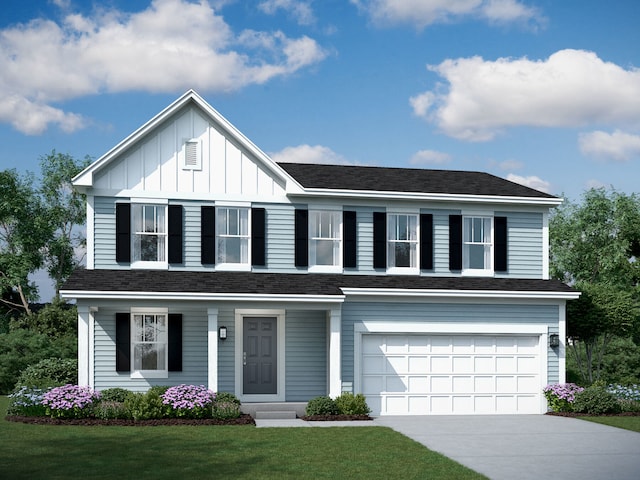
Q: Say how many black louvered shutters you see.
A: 12